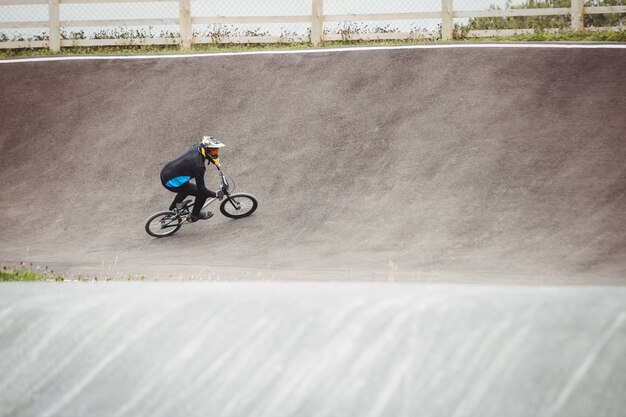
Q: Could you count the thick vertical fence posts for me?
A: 5